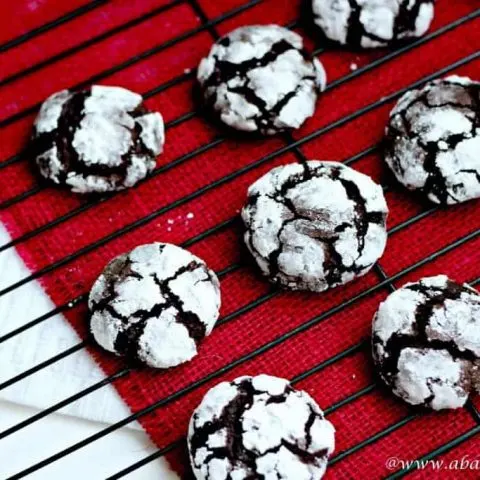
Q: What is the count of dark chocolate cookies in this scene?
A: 8